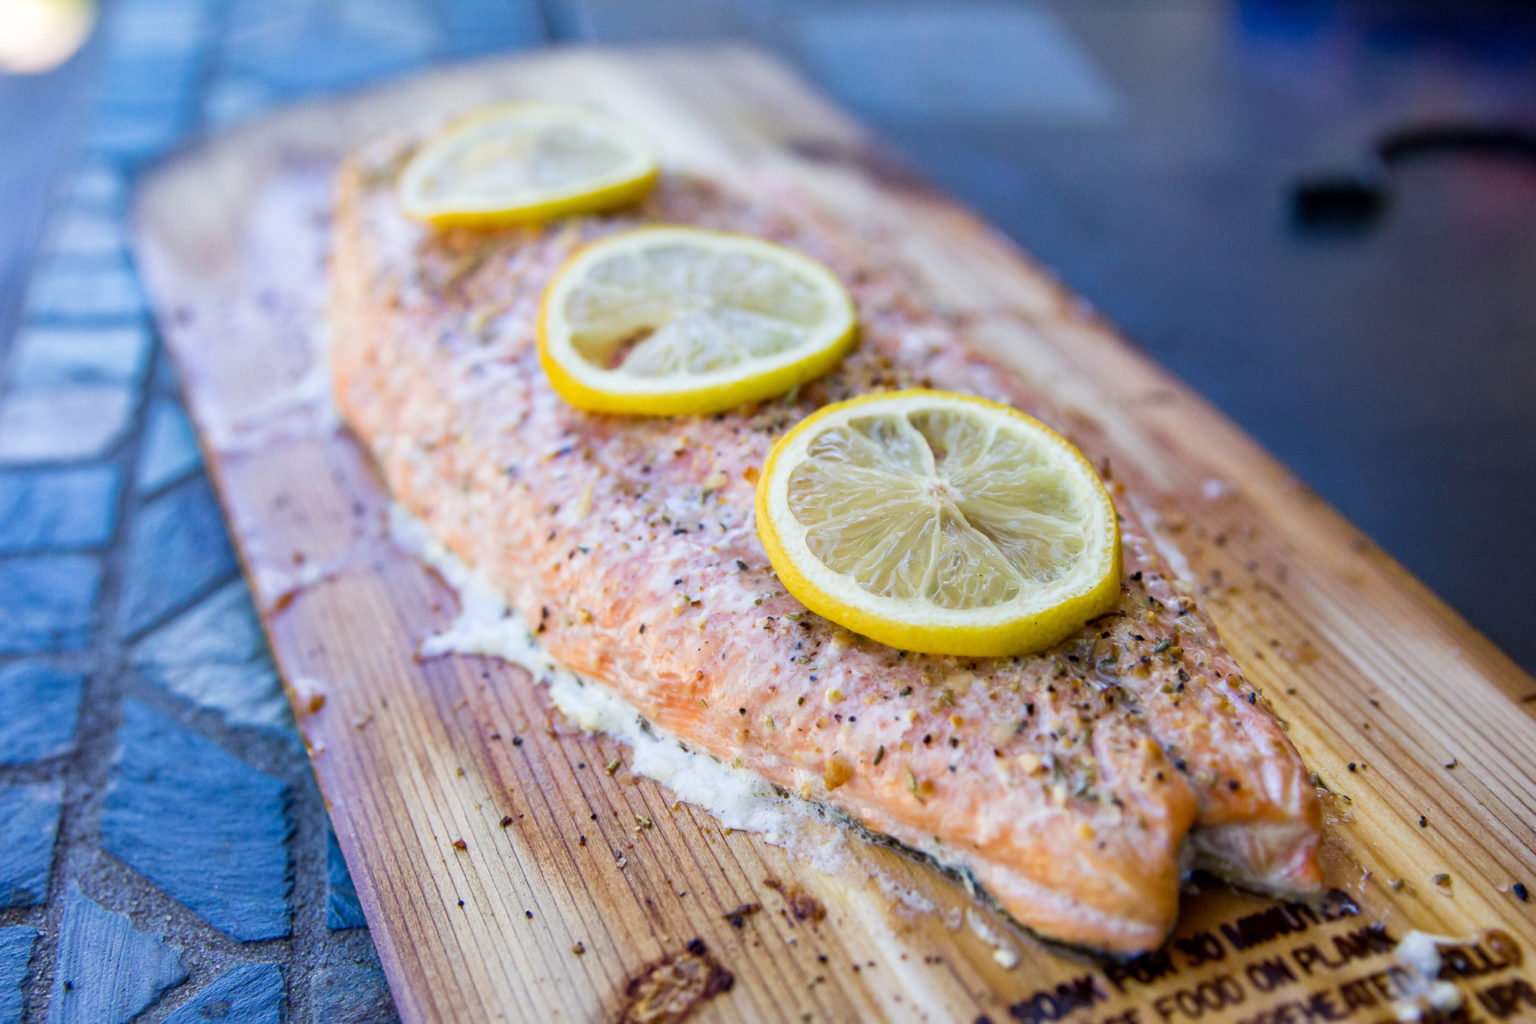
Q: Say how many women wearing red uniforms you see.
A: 0